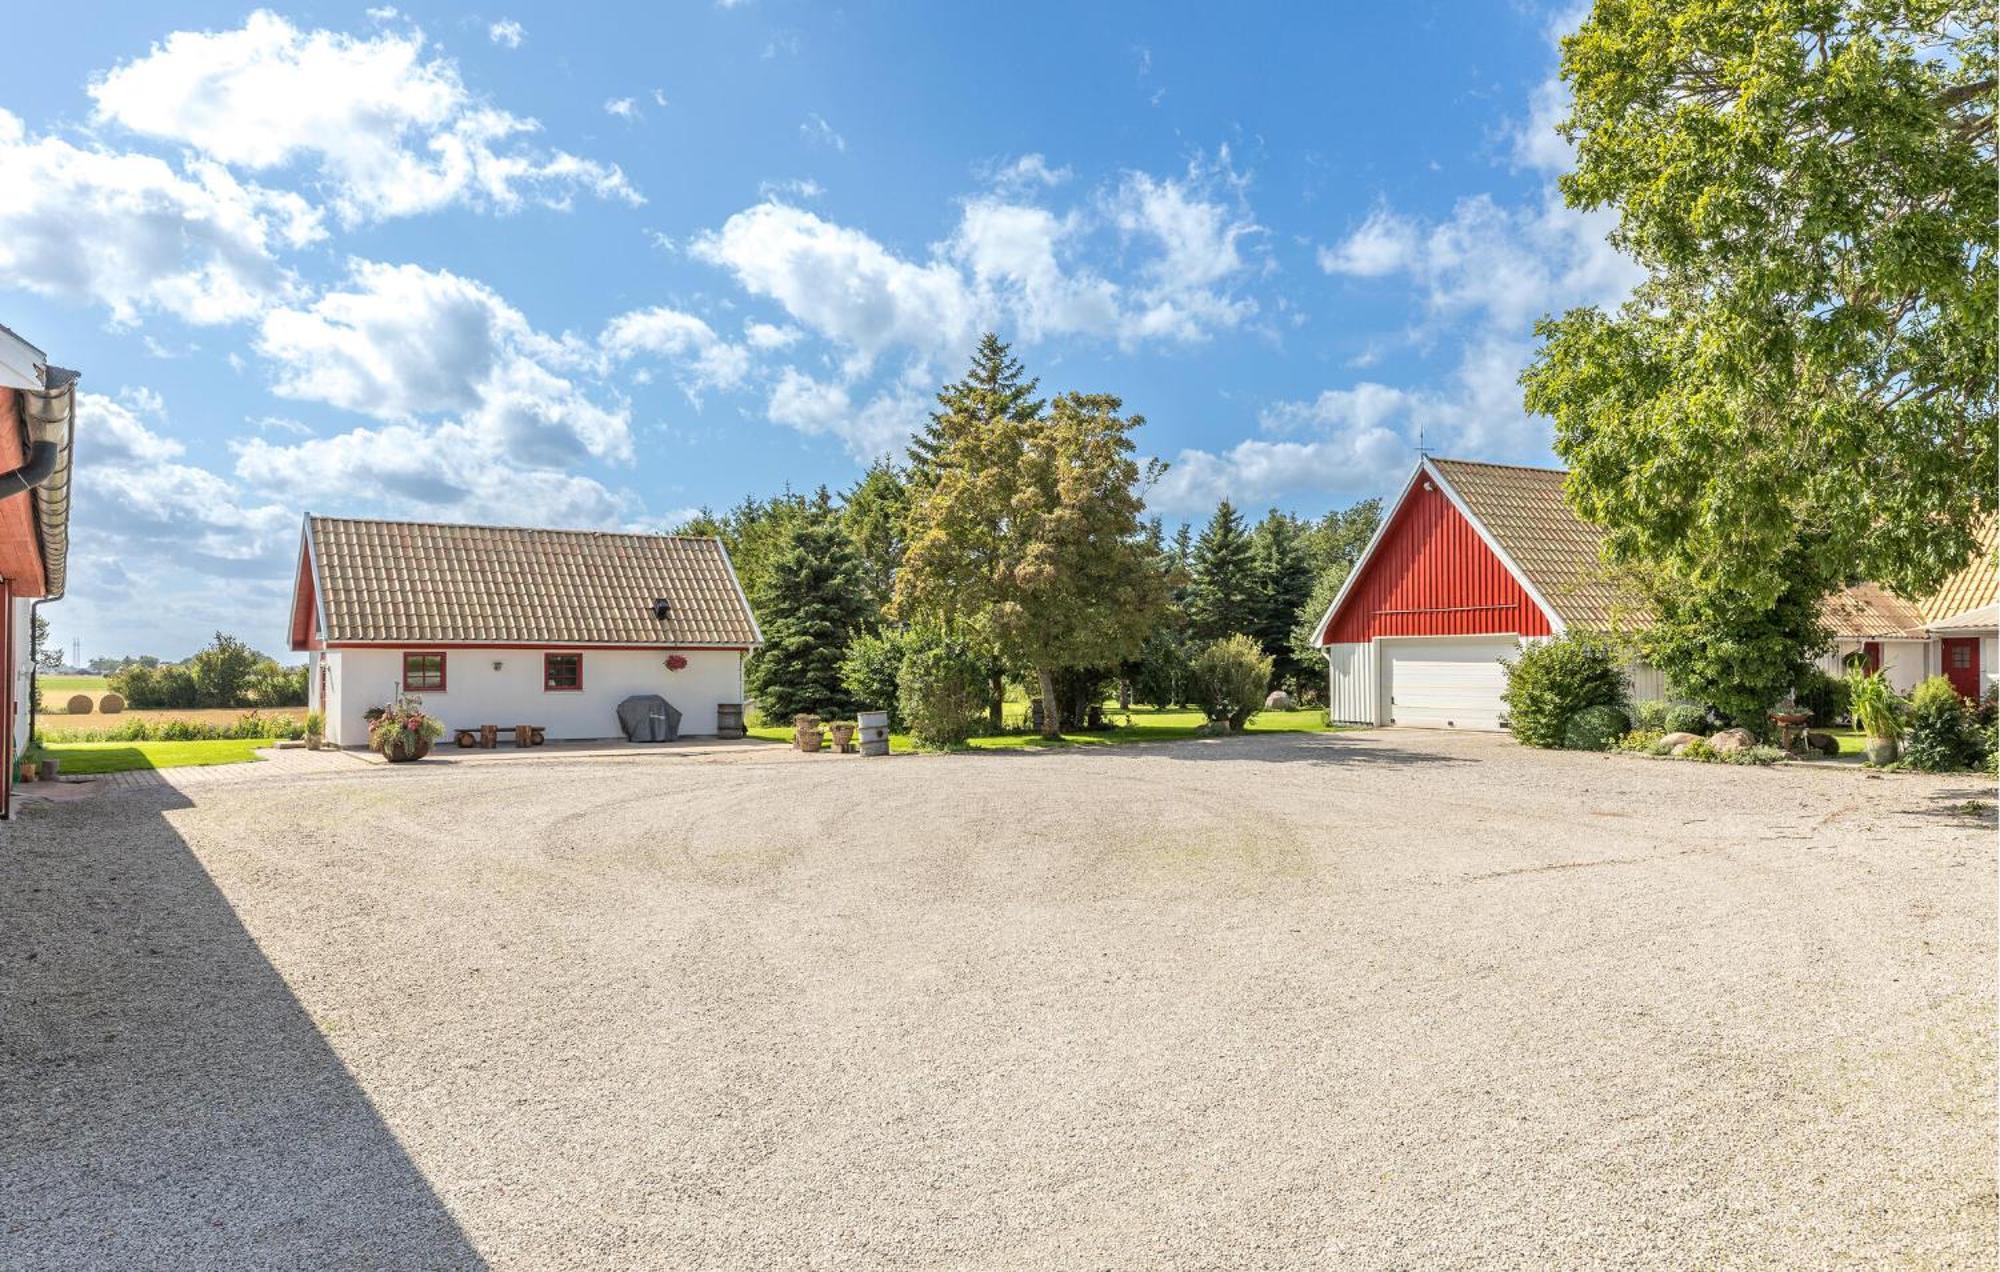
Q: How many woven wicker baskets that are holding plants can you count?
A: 3